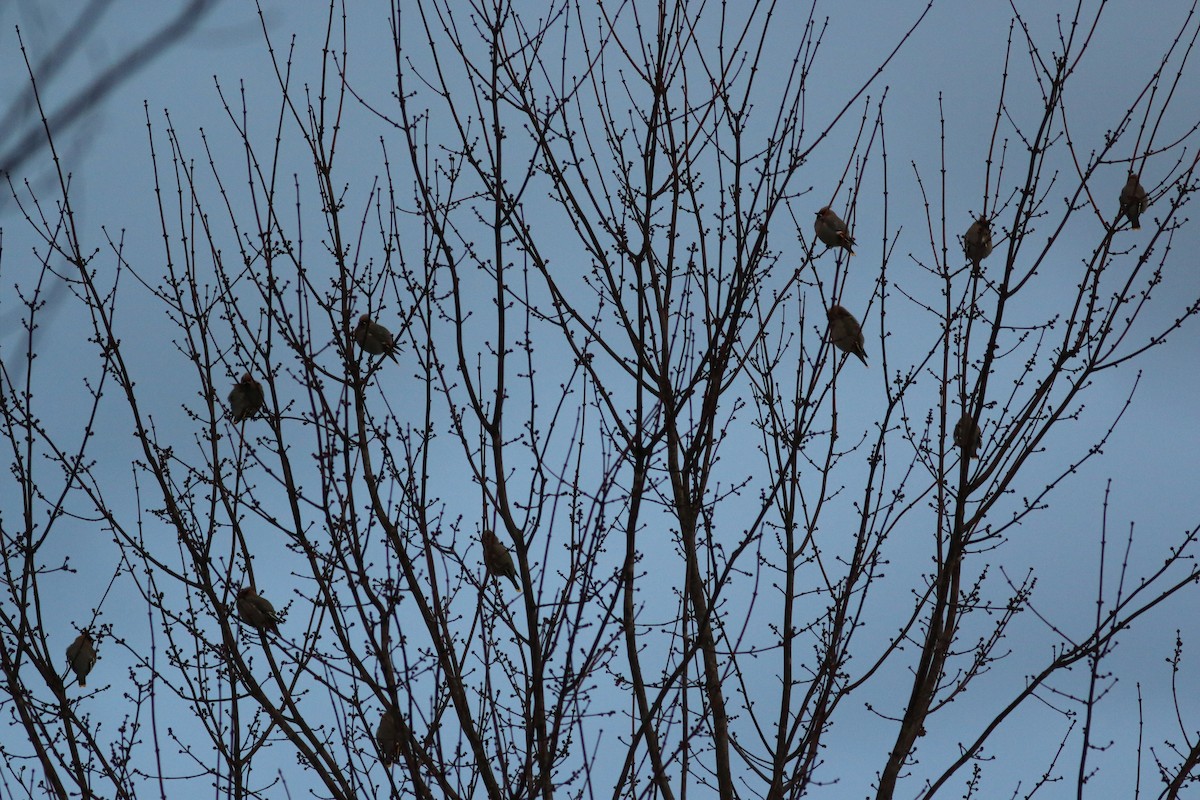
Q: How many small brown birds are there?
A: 11